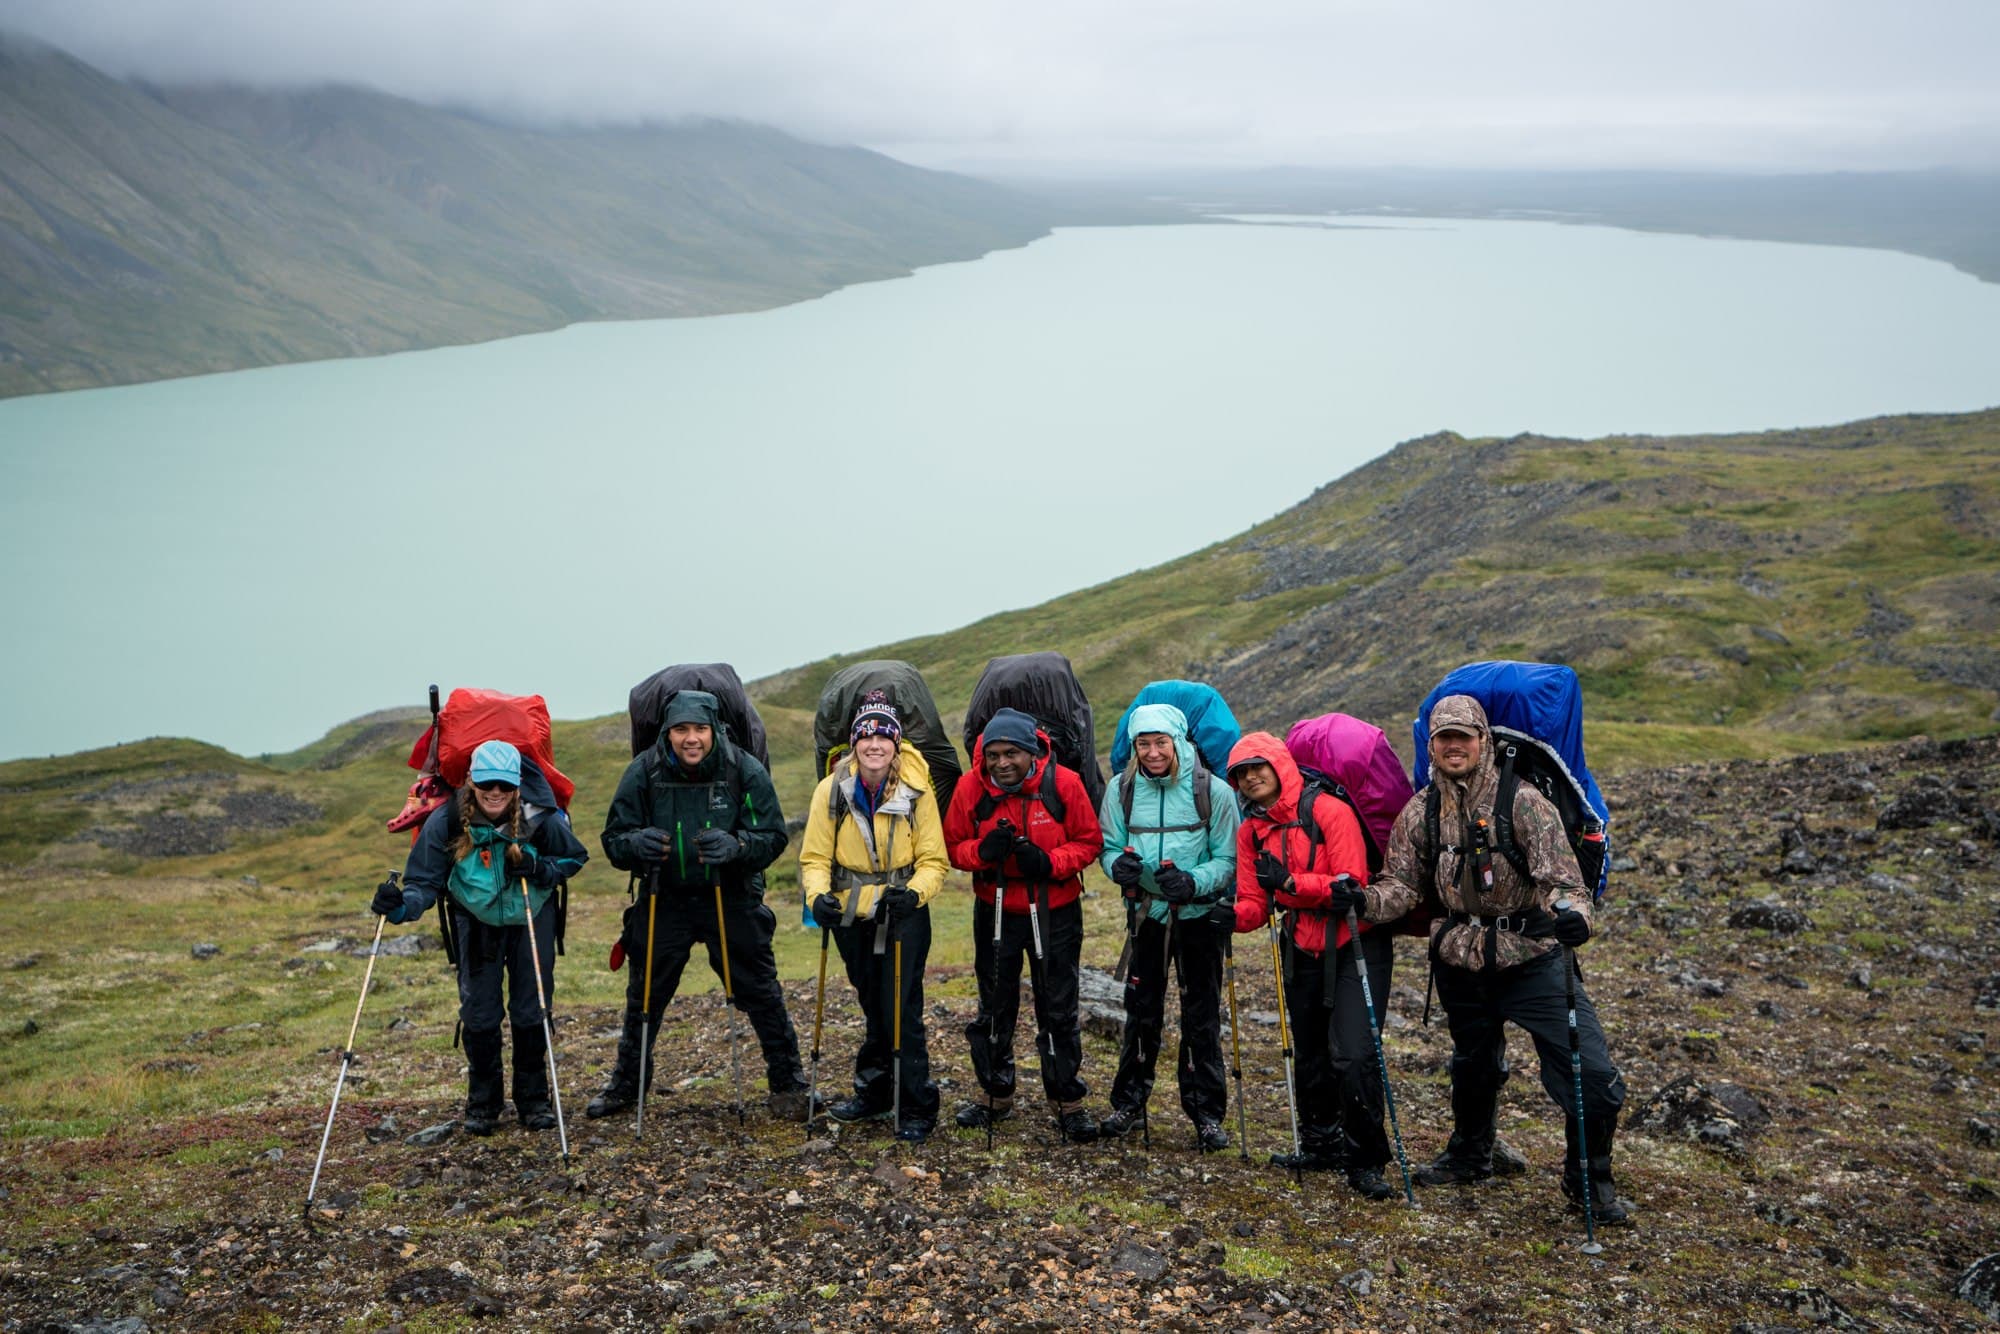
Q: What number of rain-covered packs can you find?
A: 7